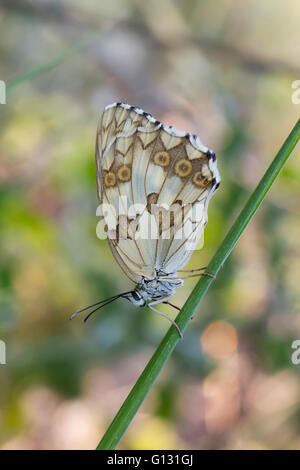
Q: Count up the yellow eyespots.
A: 5